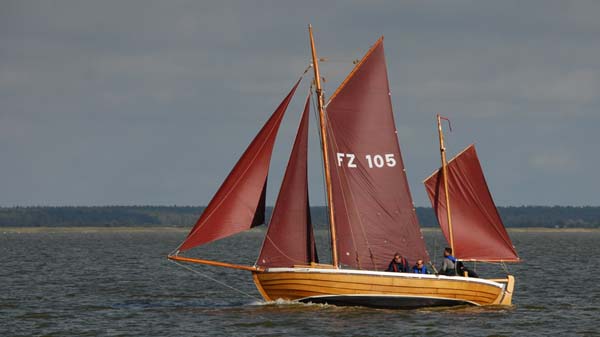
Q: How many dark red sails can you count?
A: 4